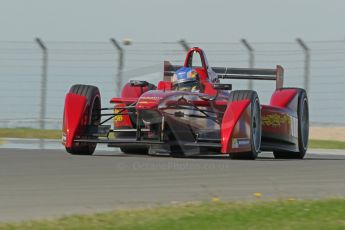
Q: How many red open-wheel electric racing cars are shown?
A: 1